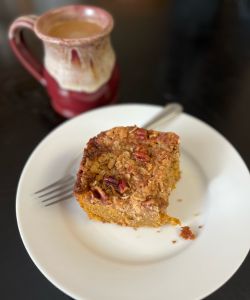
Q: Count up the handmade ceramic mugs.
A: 1